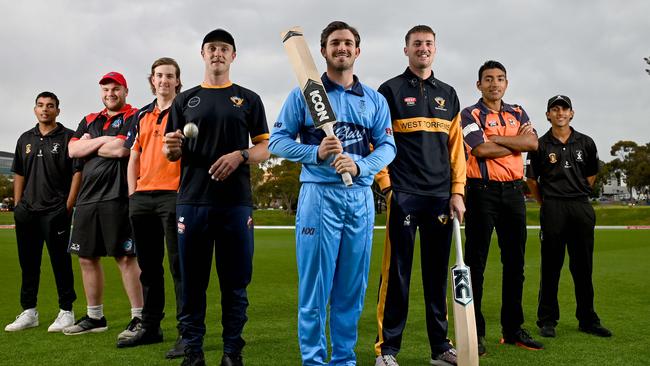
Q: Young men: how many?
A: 8